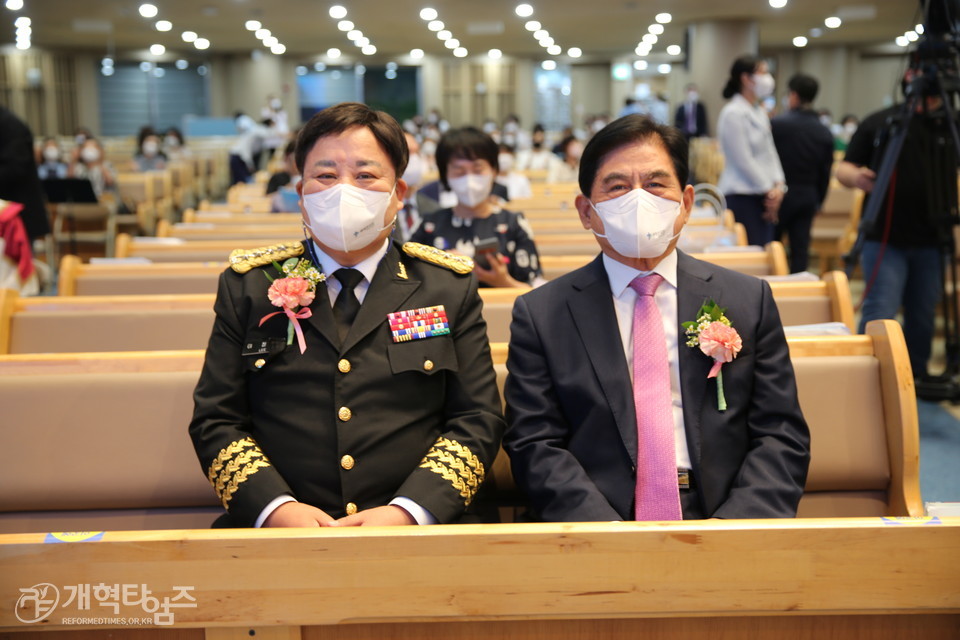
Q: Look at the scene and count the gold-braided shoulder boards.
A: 2